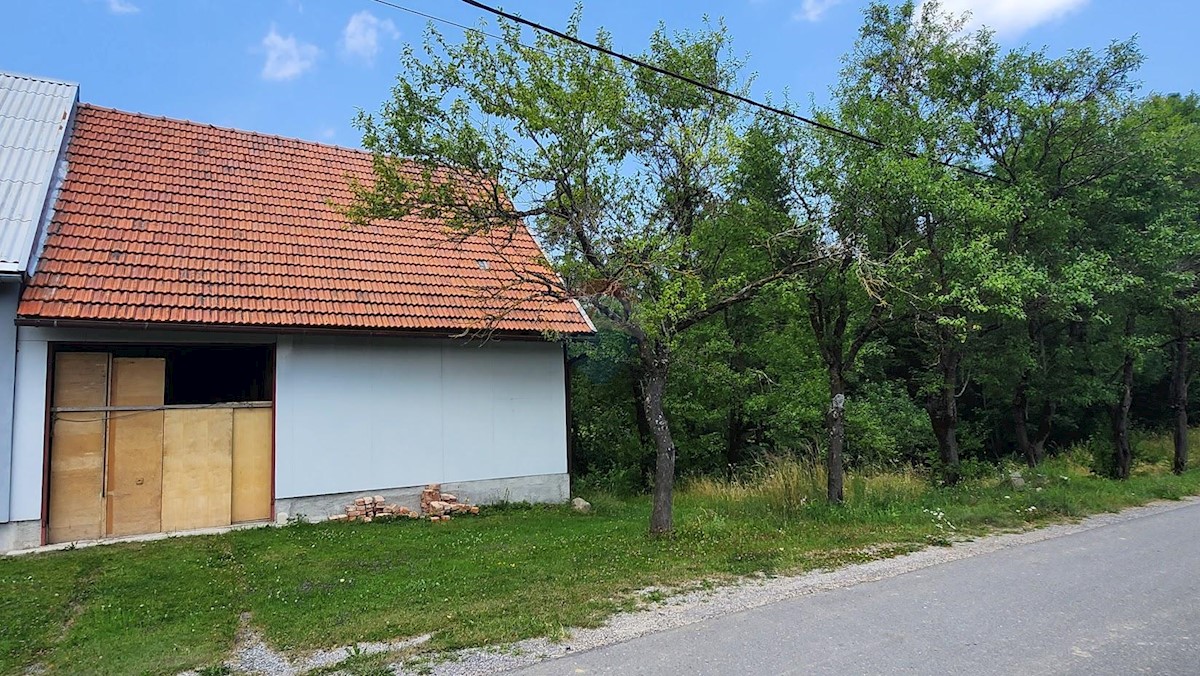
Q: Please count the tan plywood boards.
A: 4